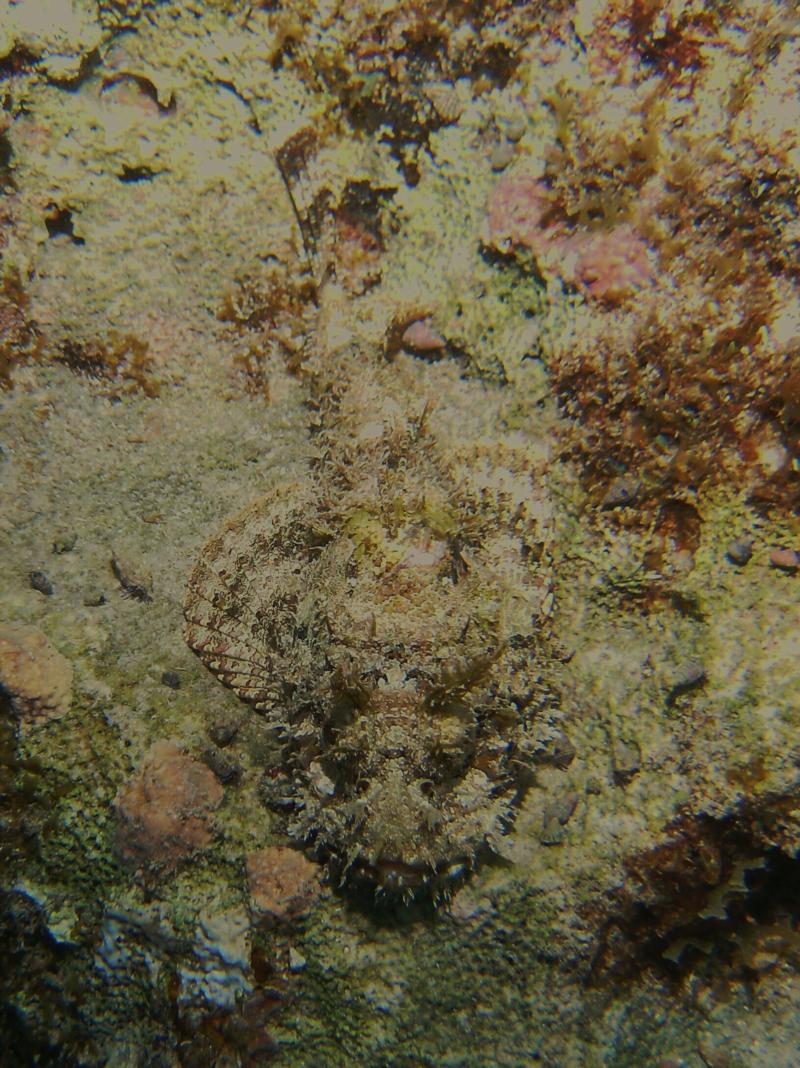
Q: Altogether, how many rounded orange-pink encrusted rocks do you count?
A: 3